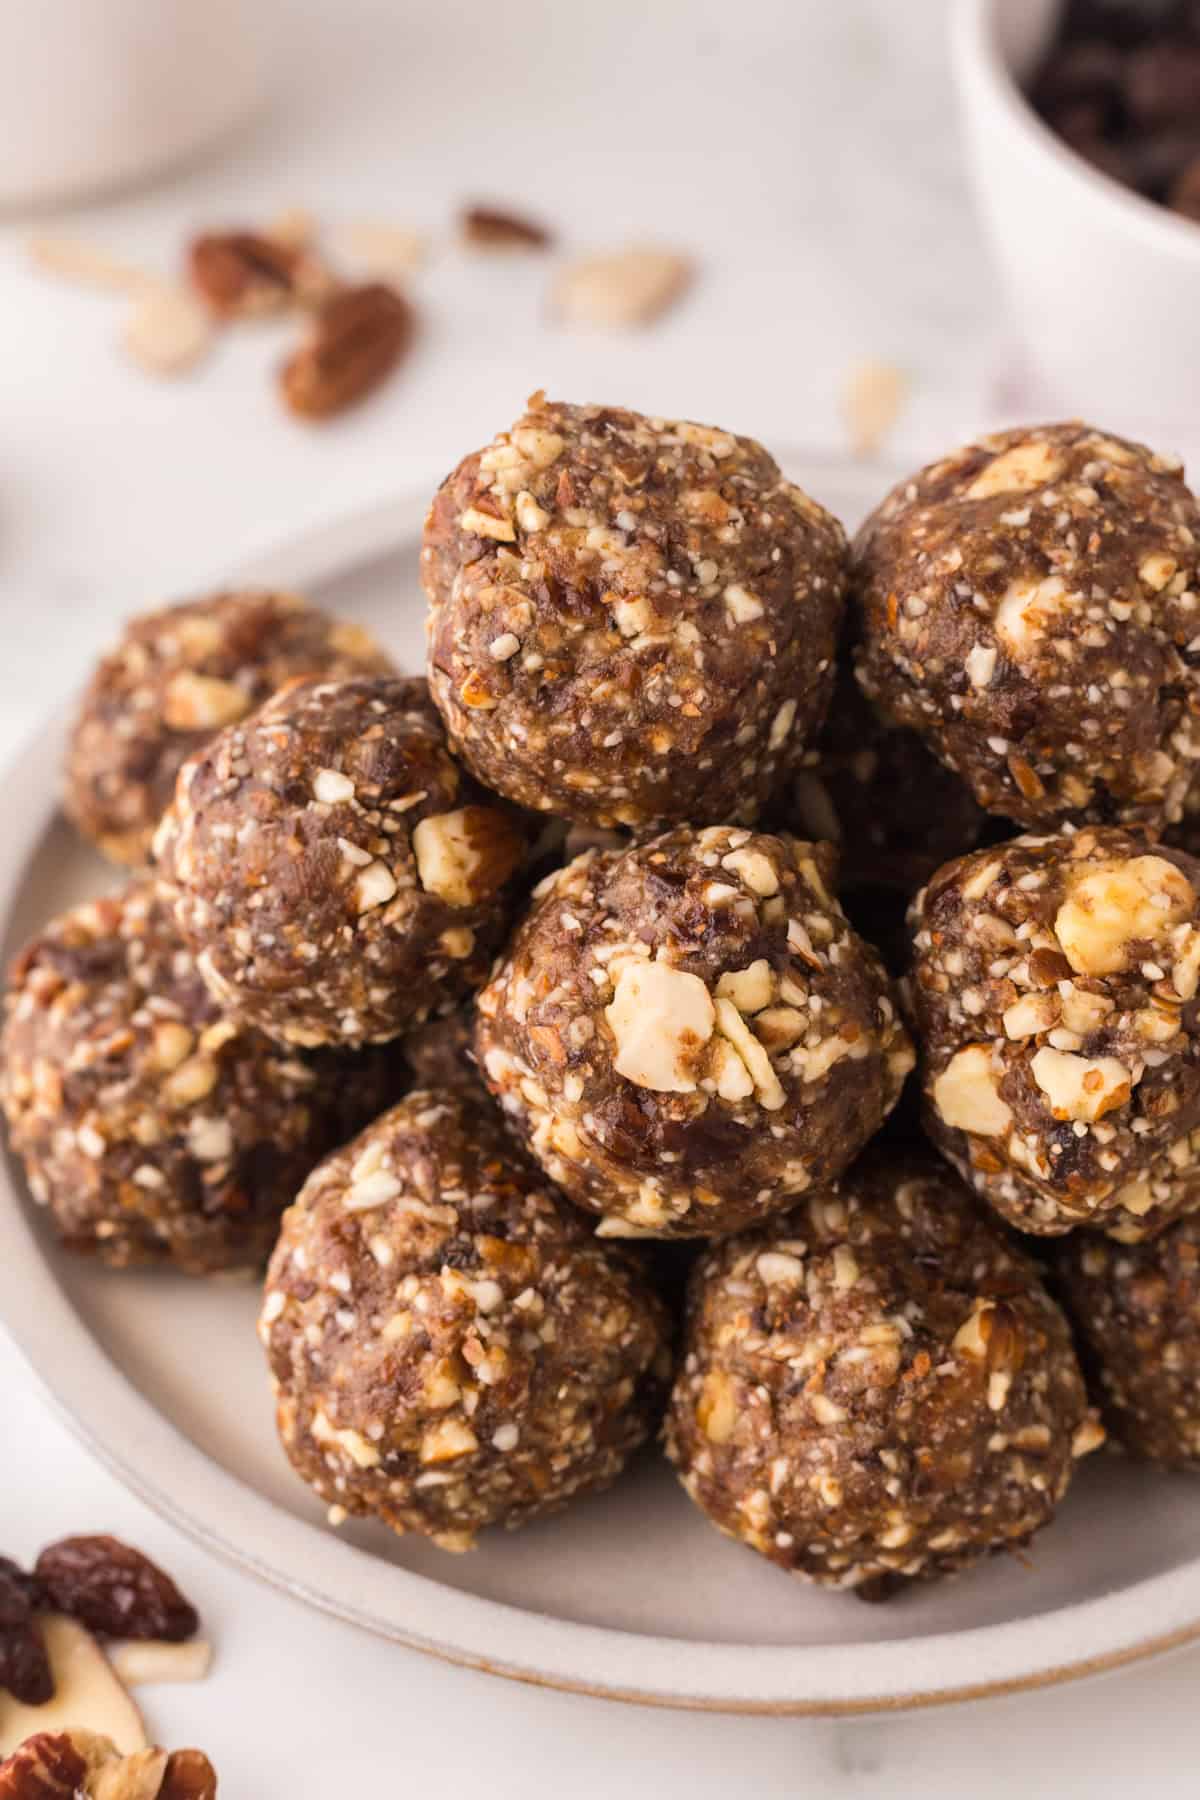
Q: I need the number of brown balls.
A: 11